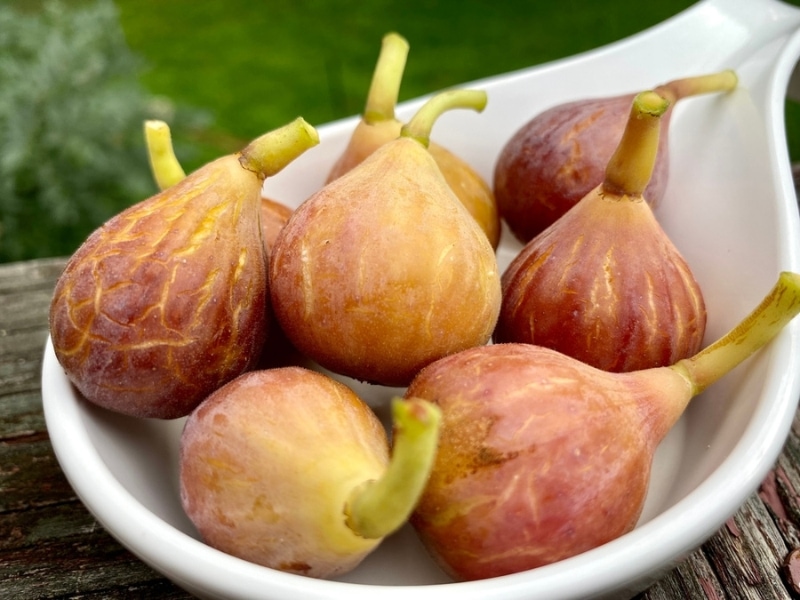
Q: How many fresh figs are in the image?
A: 8